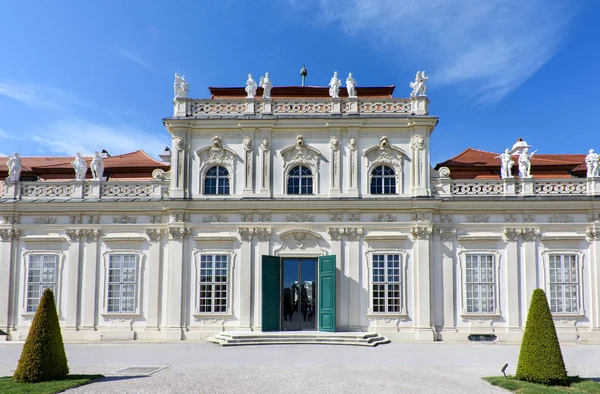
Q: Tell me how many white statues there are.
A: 12